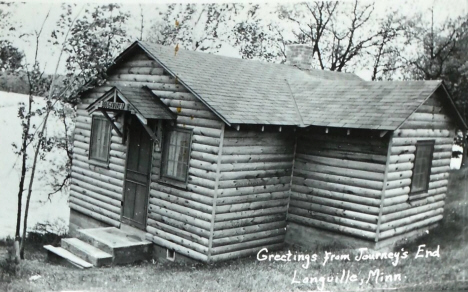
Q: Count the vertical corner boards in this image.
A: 3